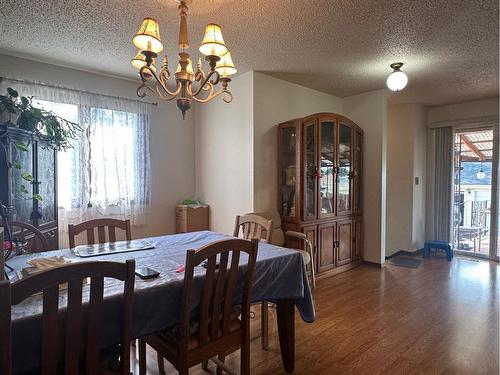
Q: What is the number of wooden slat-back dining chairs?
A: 4